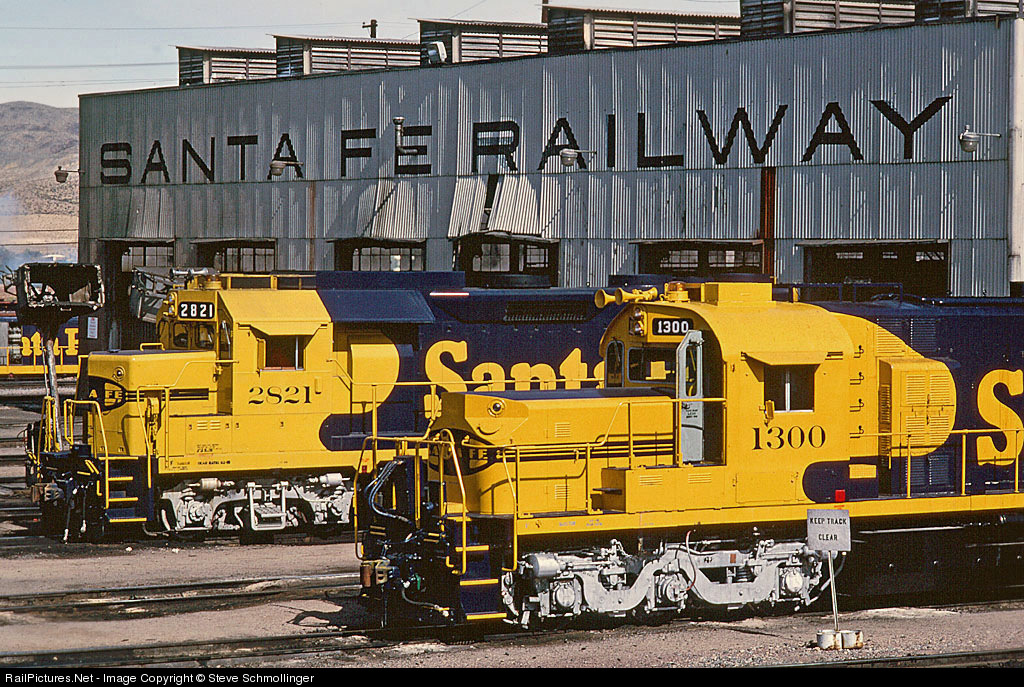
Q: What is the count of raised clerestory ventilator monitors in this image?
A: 6